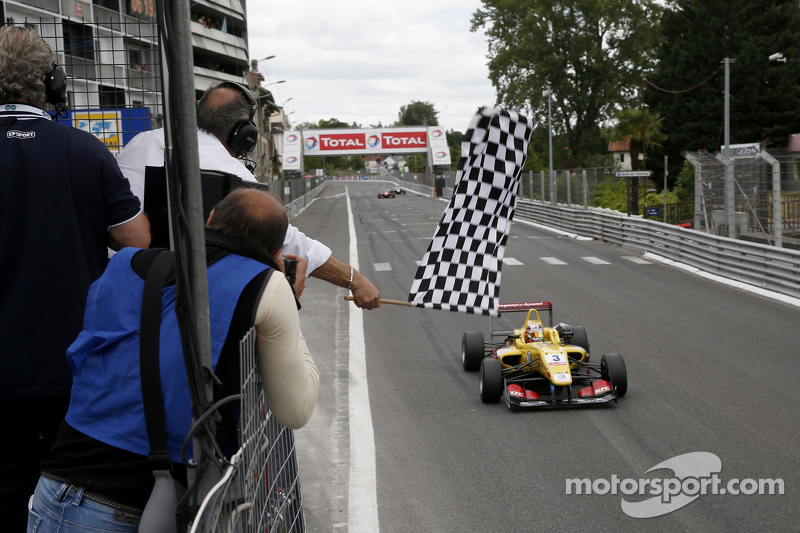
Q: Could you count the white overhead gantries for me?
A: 1